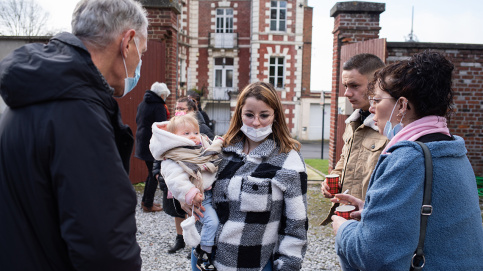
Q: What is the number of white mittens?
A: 1